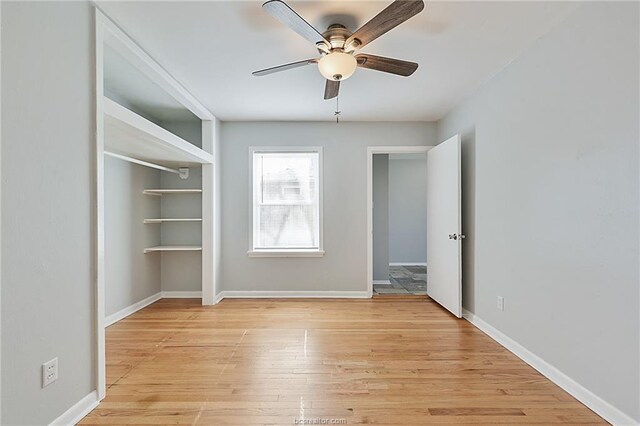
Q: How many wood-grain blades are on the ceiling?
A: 5